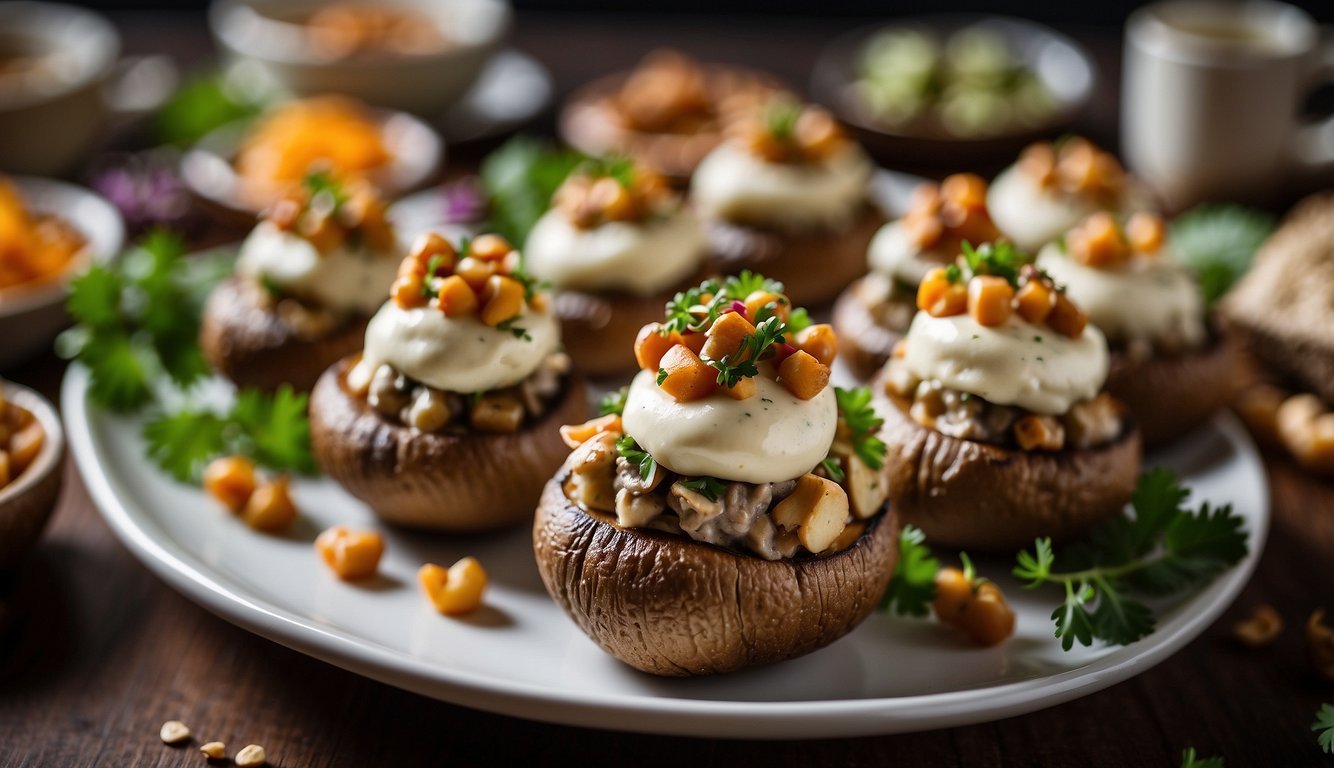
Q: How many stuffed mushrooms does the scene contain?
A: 9